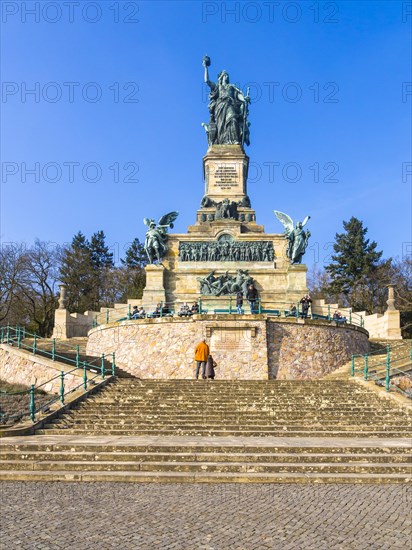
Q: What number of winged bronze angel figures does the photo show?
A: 2